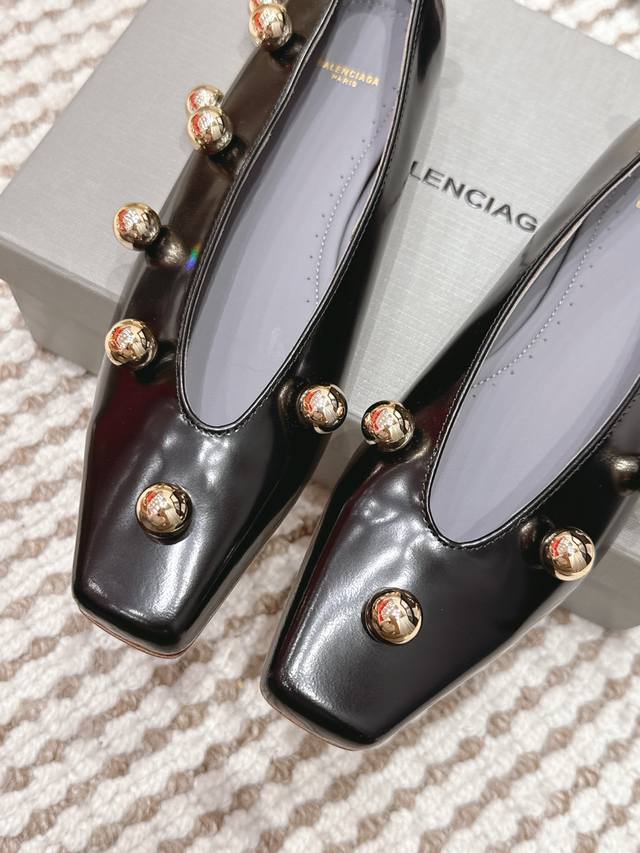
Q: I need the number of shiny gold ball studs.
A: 11